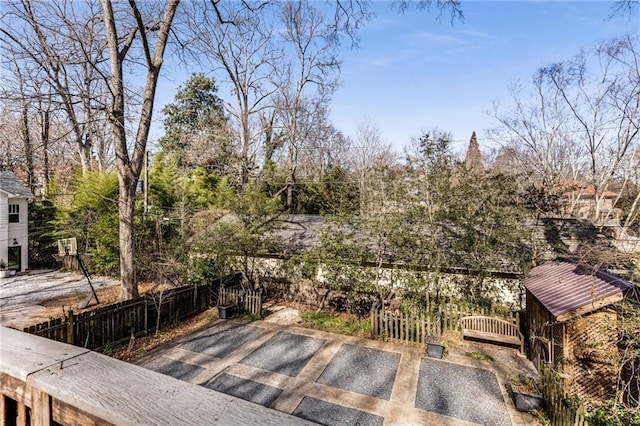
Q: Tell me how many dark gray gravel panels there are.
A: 7